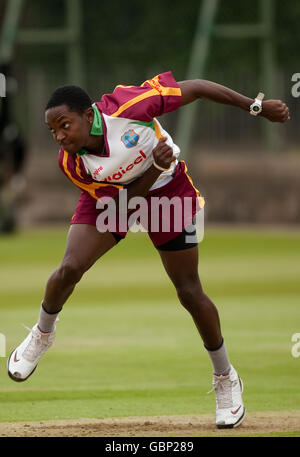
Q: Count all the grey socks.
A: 2